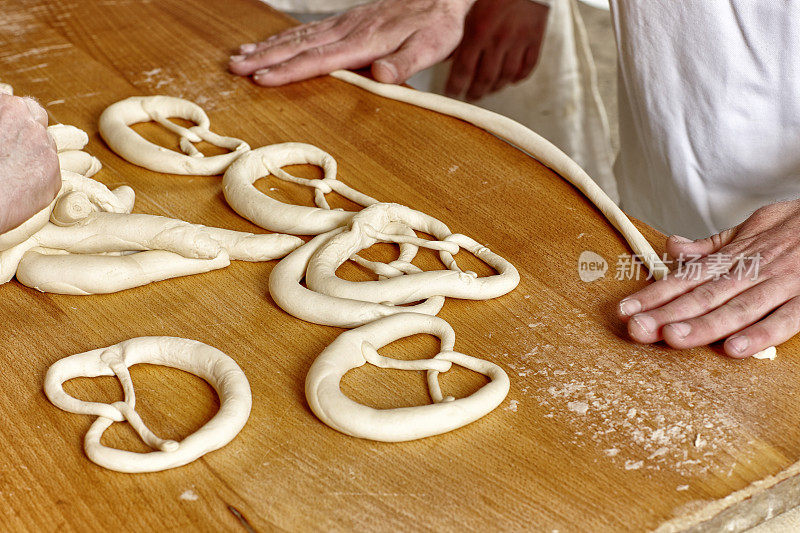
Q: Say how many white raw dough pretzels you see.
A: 6